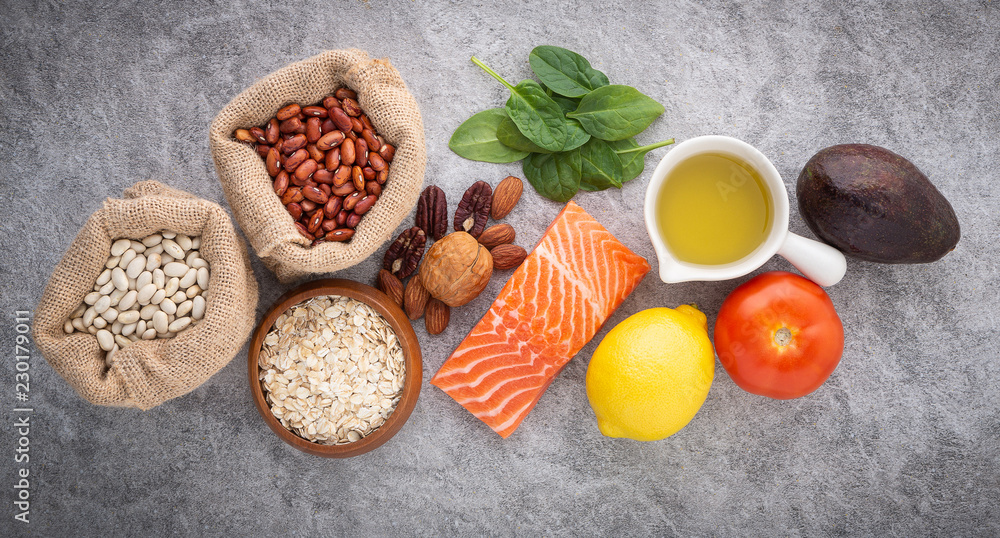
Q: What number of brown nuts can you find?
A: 10